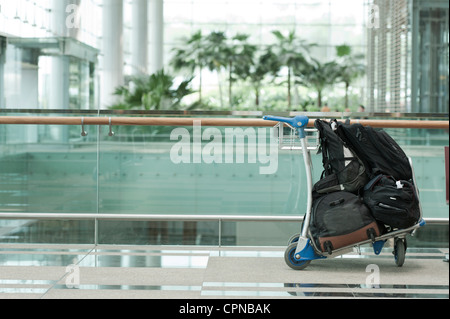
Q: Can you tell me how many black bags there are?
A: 4